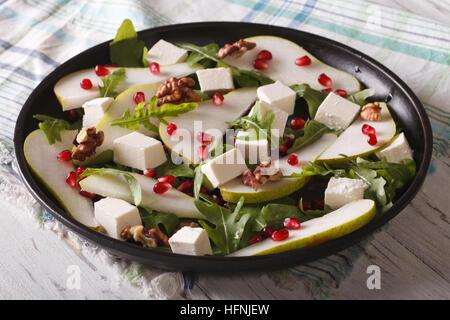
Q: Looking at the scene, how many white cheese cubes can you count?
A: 13